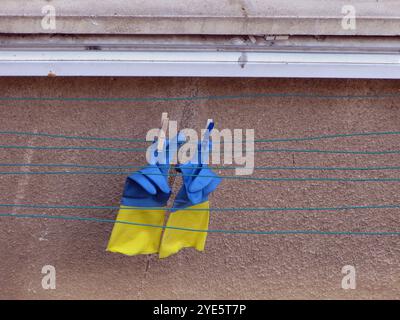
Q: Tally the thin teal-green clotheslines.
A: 7